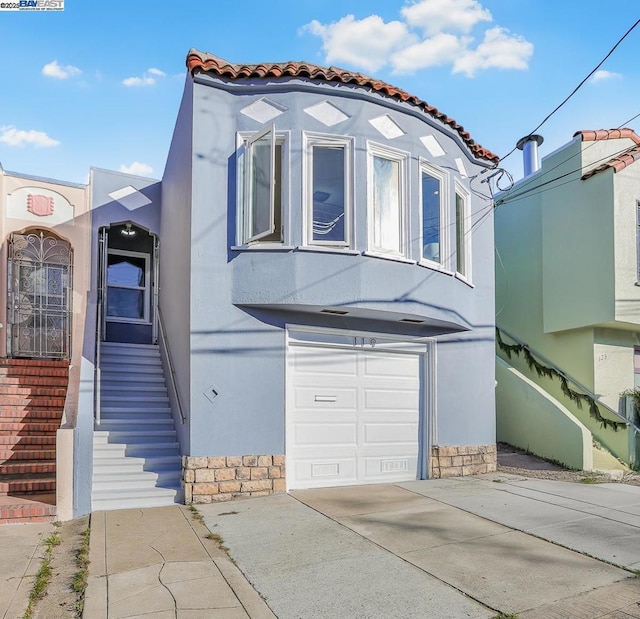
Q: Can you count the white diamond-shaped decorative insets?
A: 6